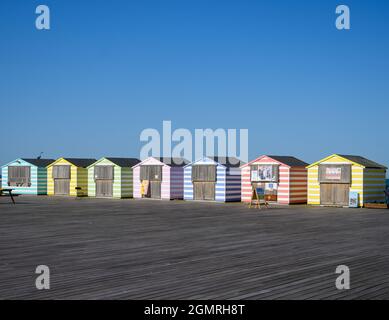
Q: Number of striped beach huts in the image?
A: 7